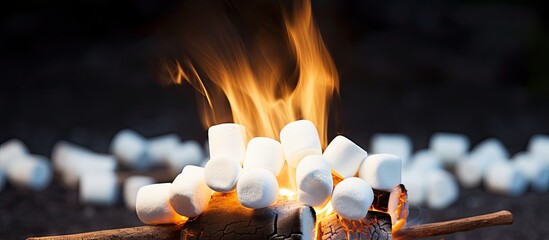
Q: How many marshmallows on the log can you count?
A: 11